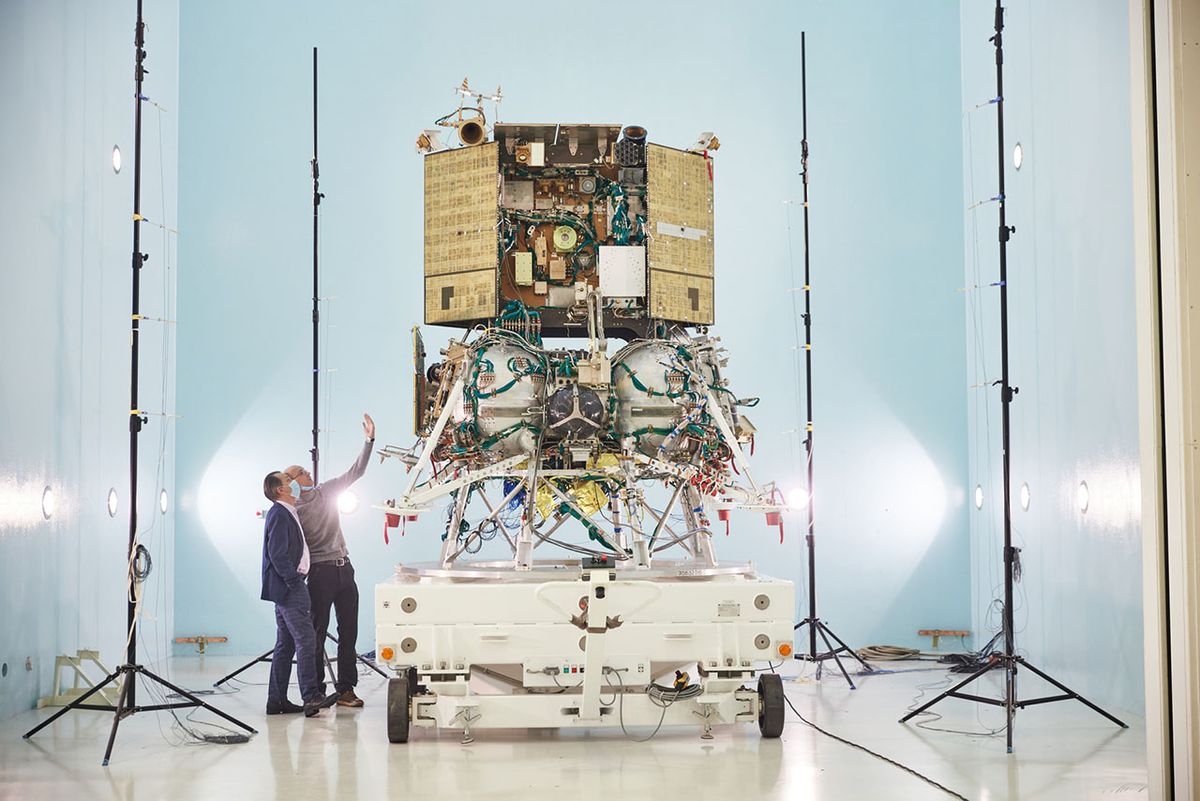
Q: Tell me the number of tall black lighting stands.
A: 4